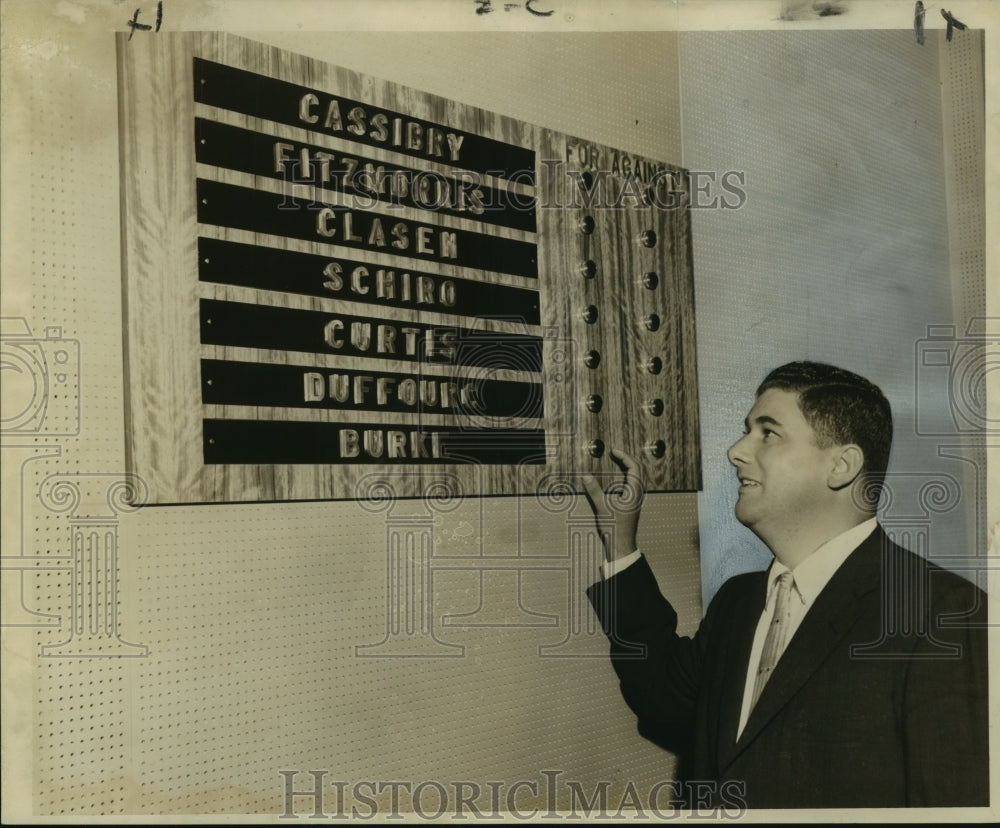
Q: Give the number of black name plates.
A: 7